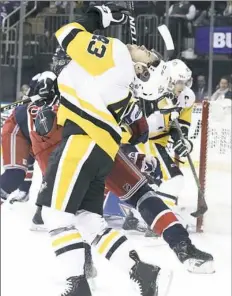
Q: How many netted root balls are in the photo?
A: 0